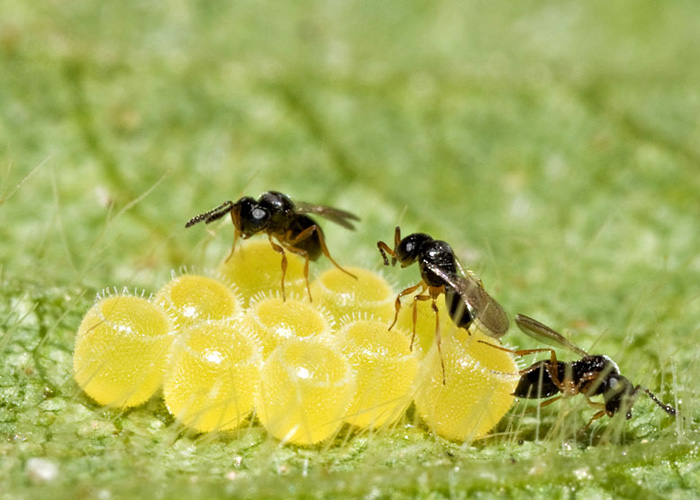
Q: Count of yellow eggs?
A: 10